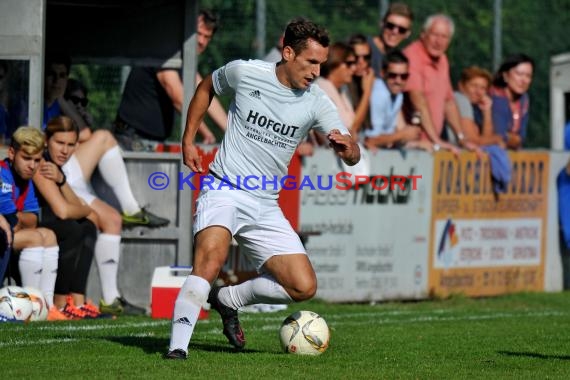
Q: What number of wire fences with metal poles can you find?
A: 1